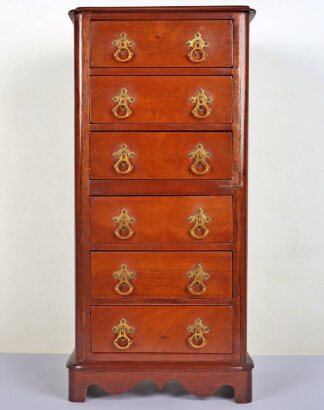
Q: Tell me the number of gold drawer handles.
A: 12